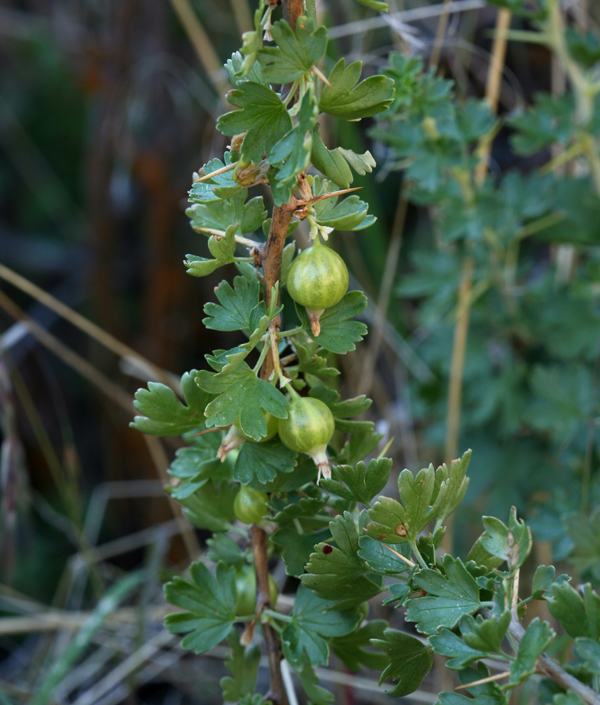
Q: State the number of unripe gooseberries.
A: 5